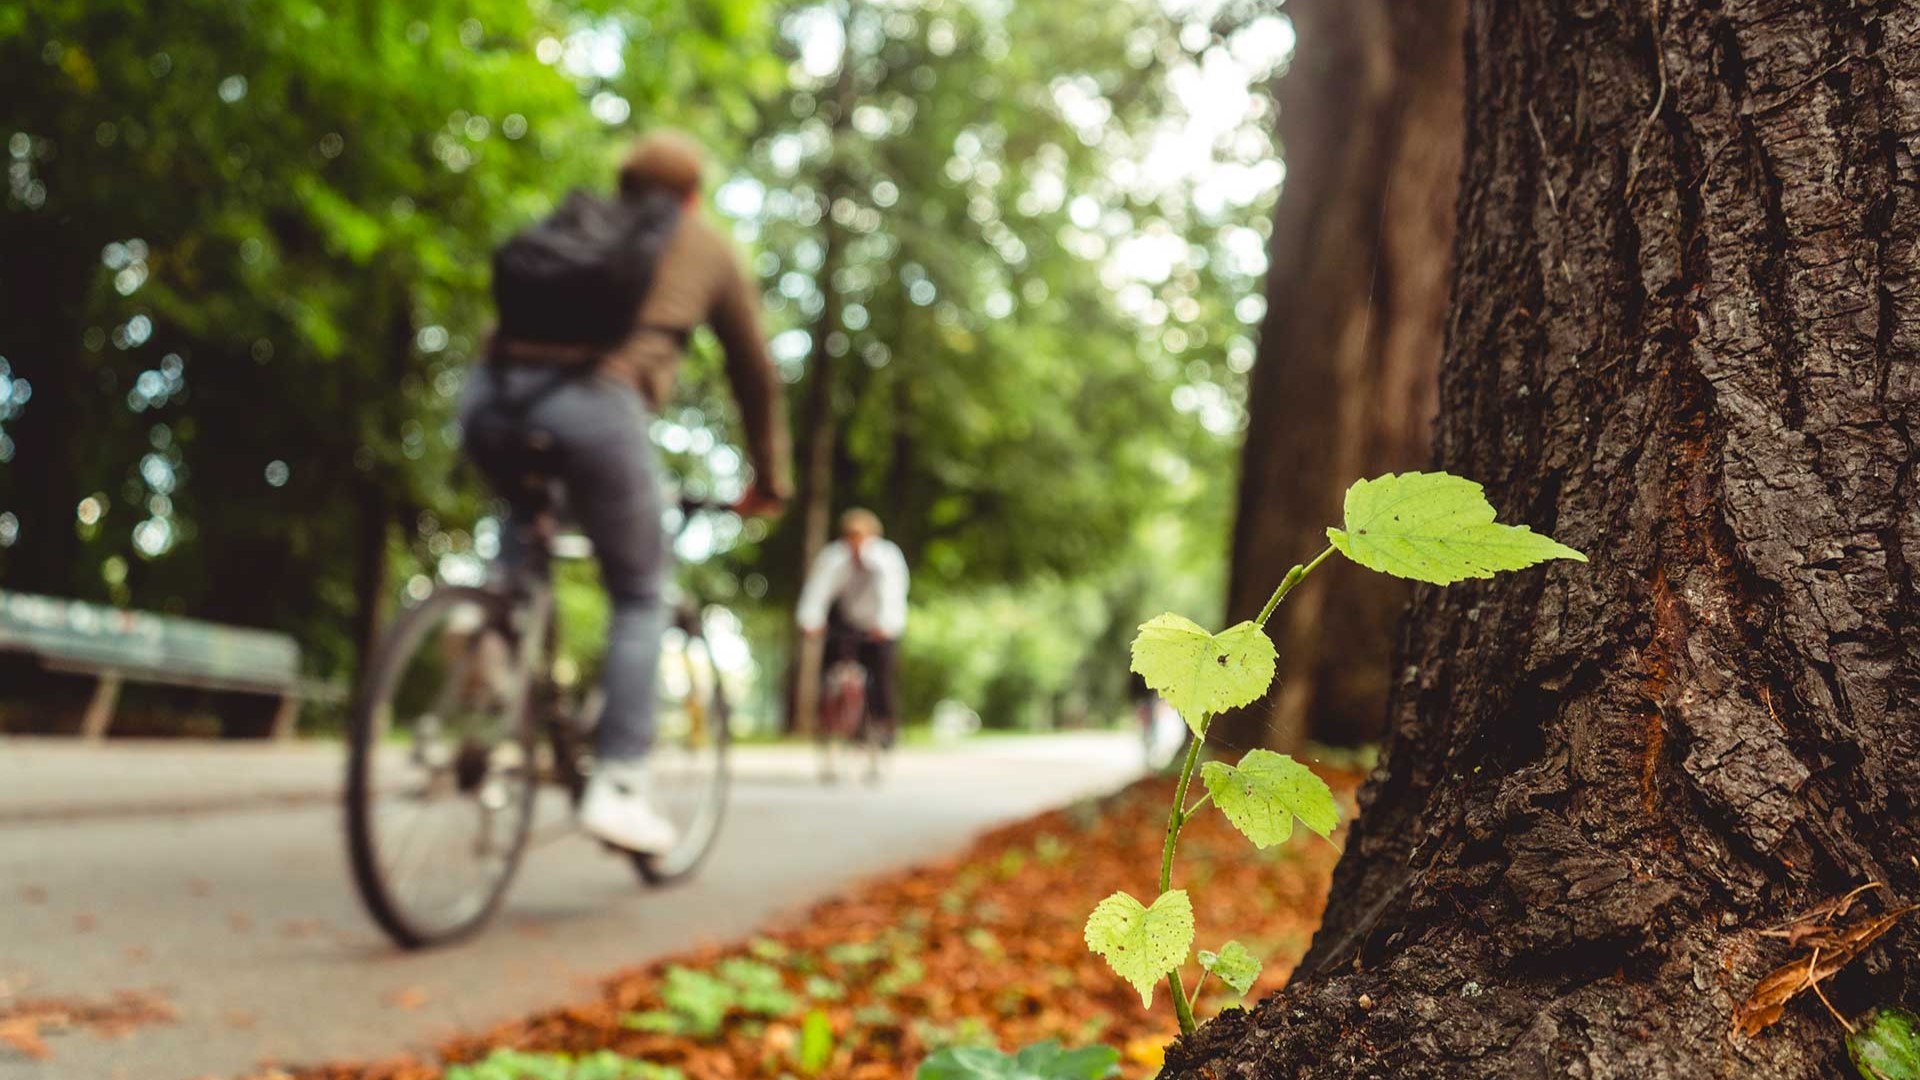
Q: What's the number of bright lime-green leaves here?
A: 5